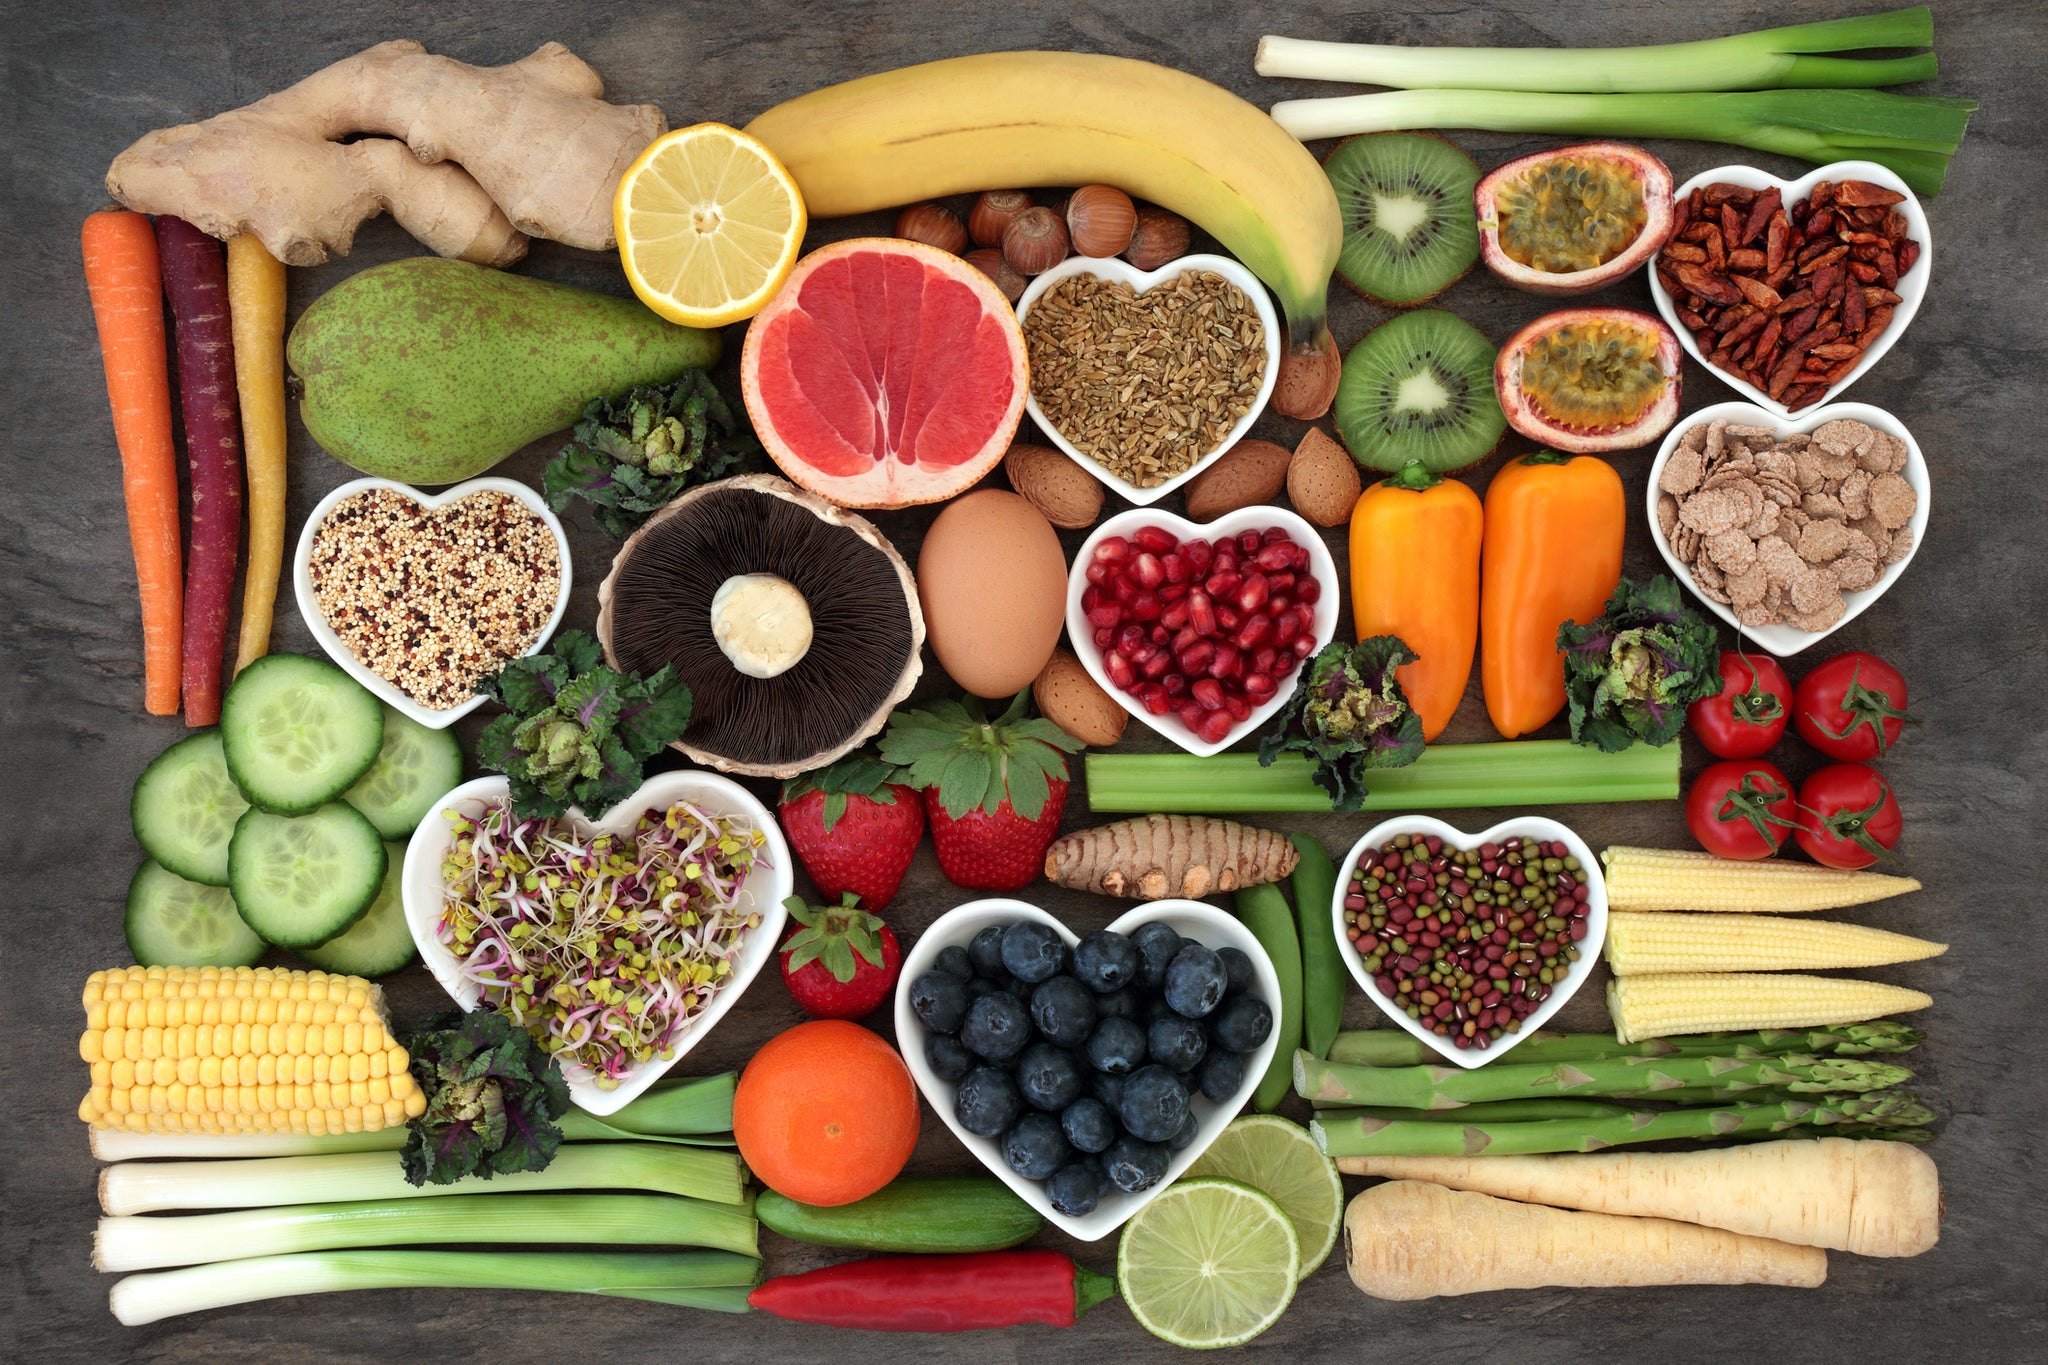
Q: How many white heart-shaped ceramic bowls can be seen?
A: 8